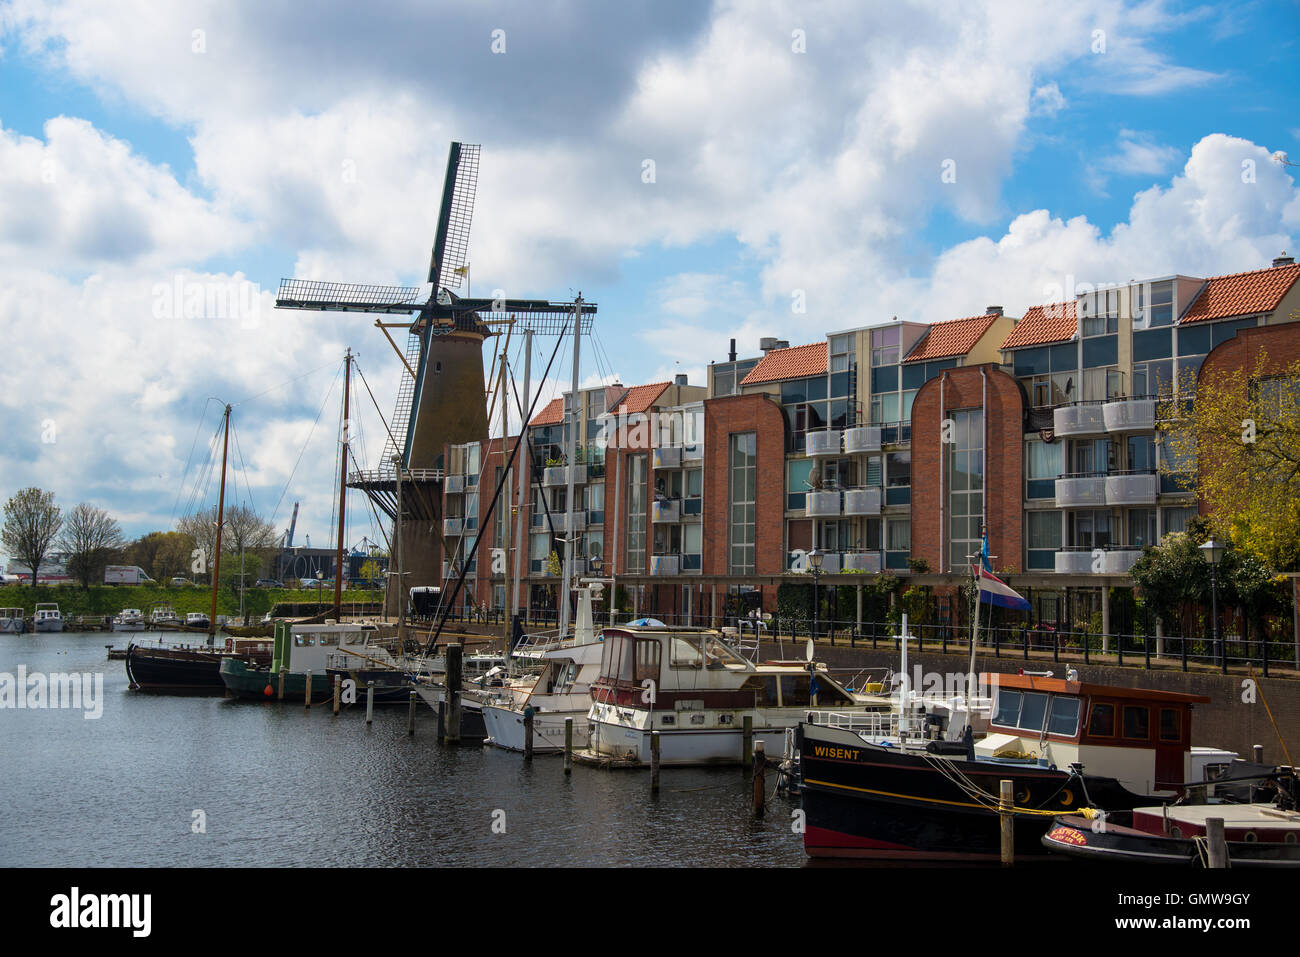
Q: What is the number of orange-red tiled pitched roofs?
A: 6